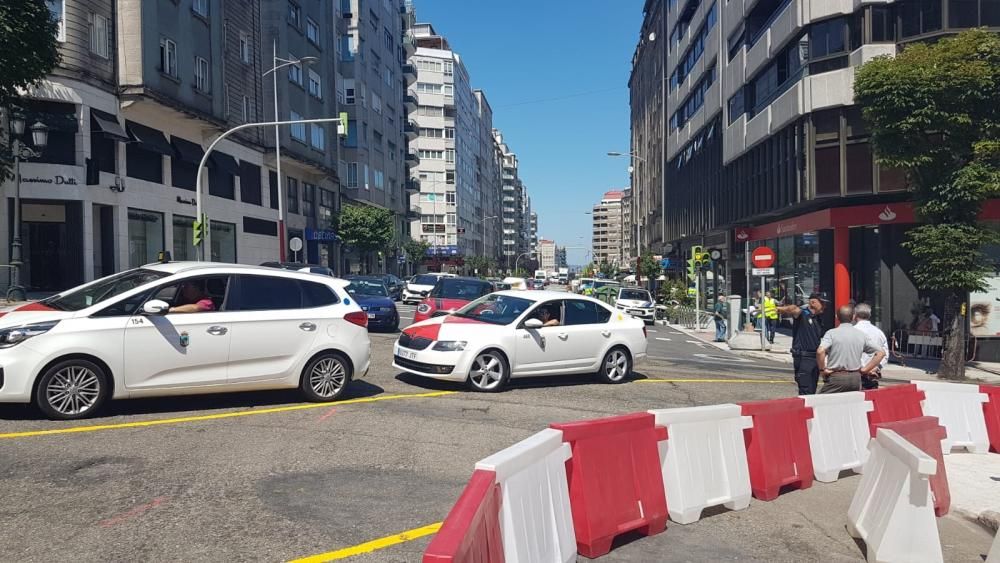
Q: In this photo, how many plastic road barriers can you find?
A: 11